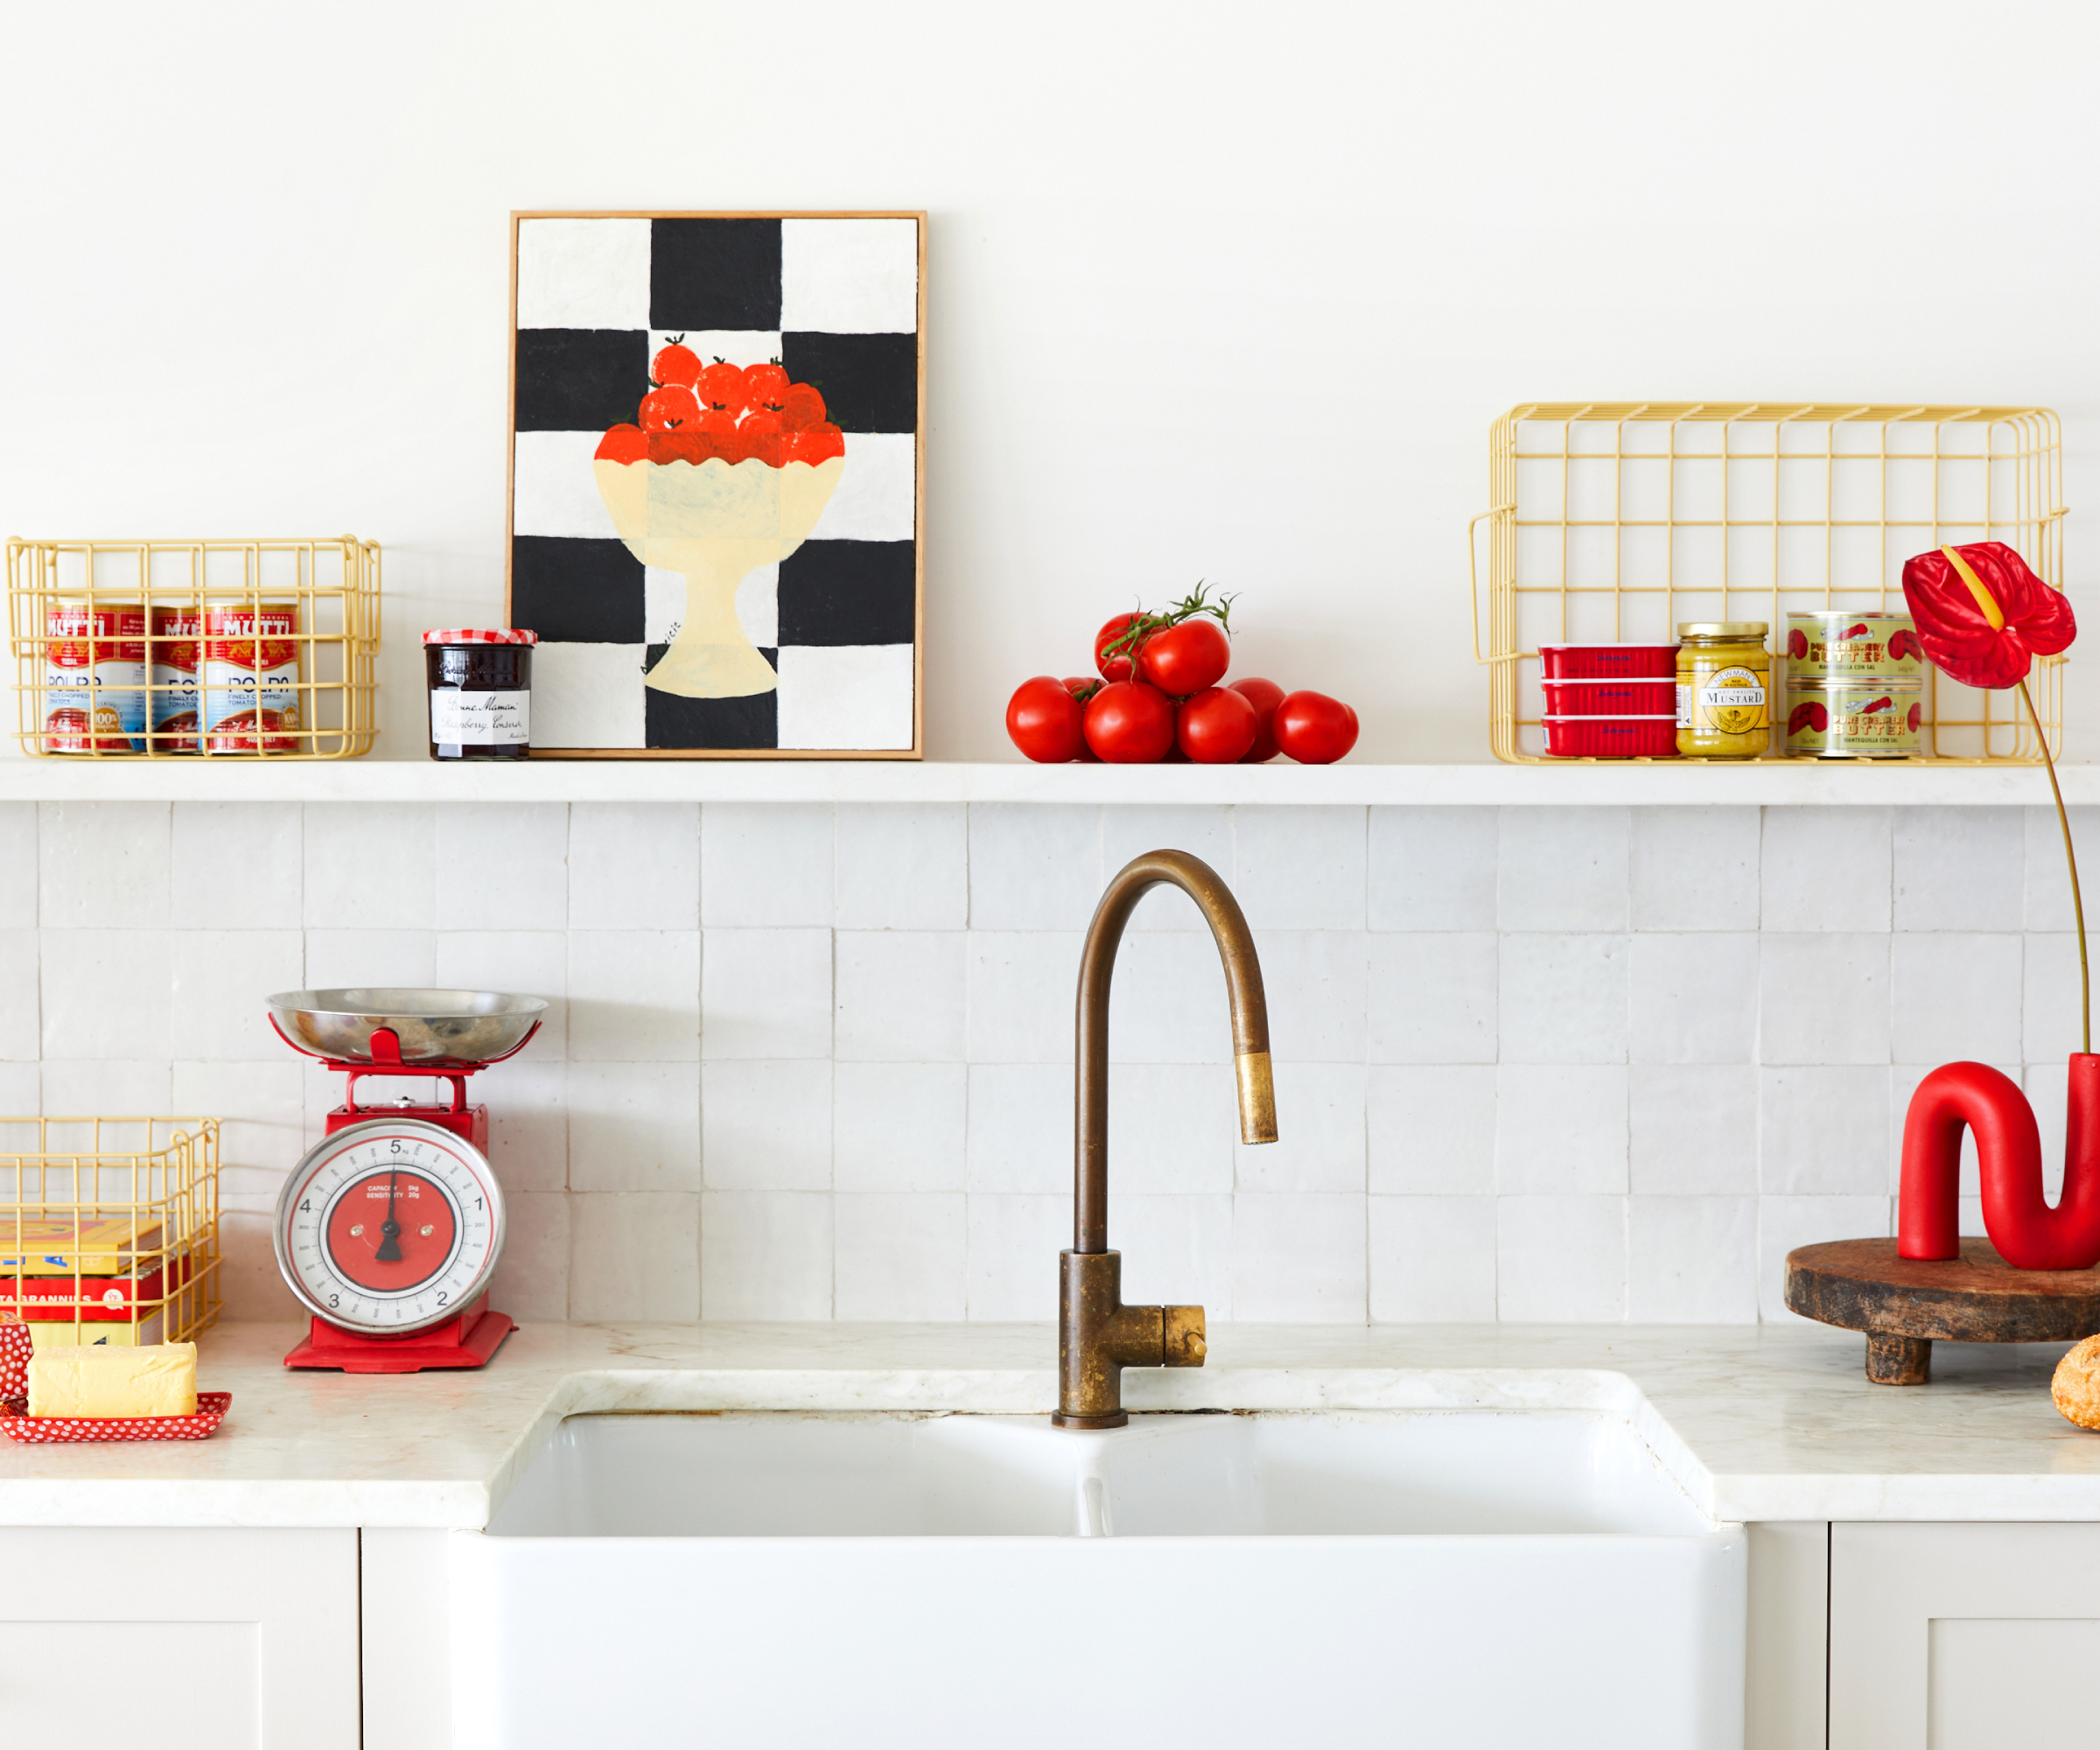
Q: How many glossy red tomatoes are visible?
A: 8